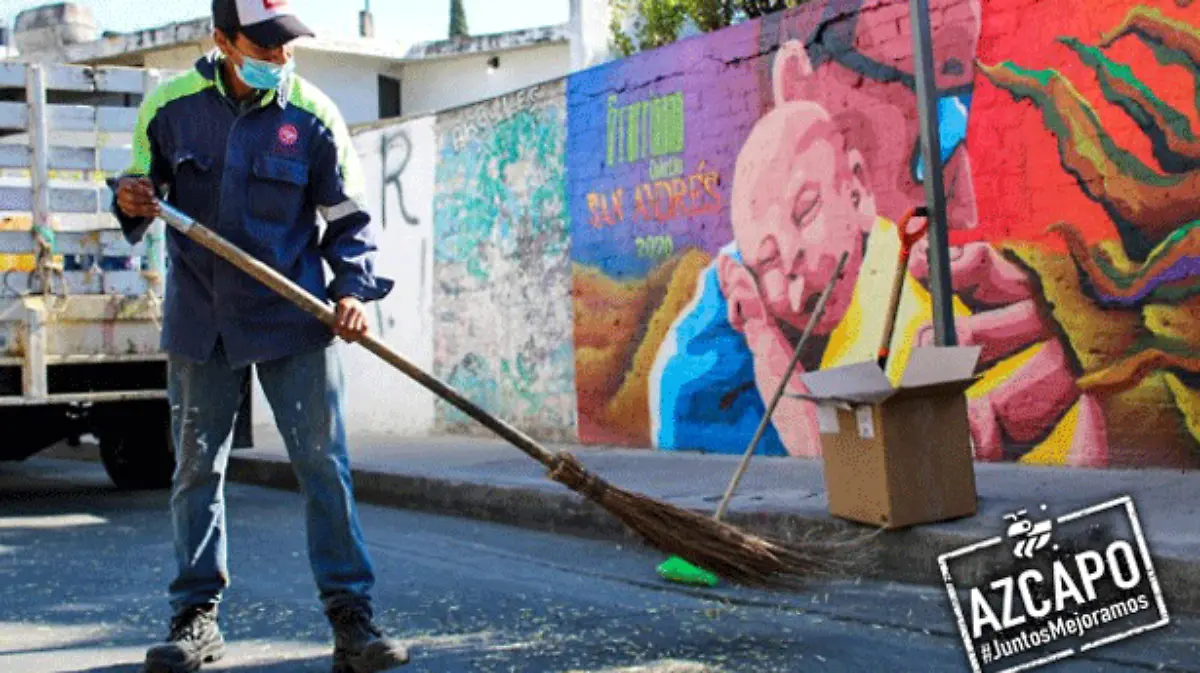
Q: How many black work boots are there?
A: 2